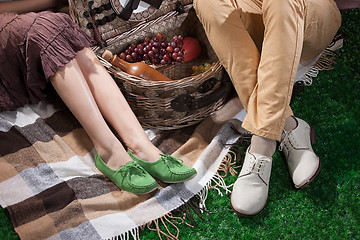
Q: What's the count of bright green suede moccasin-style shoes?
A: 2